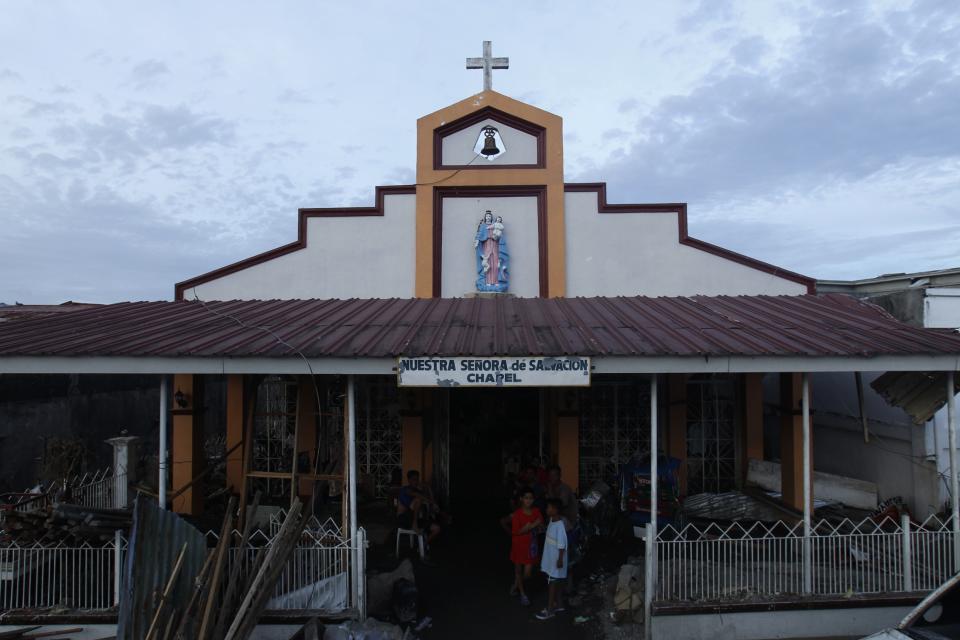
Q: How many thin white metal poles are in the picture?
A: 5